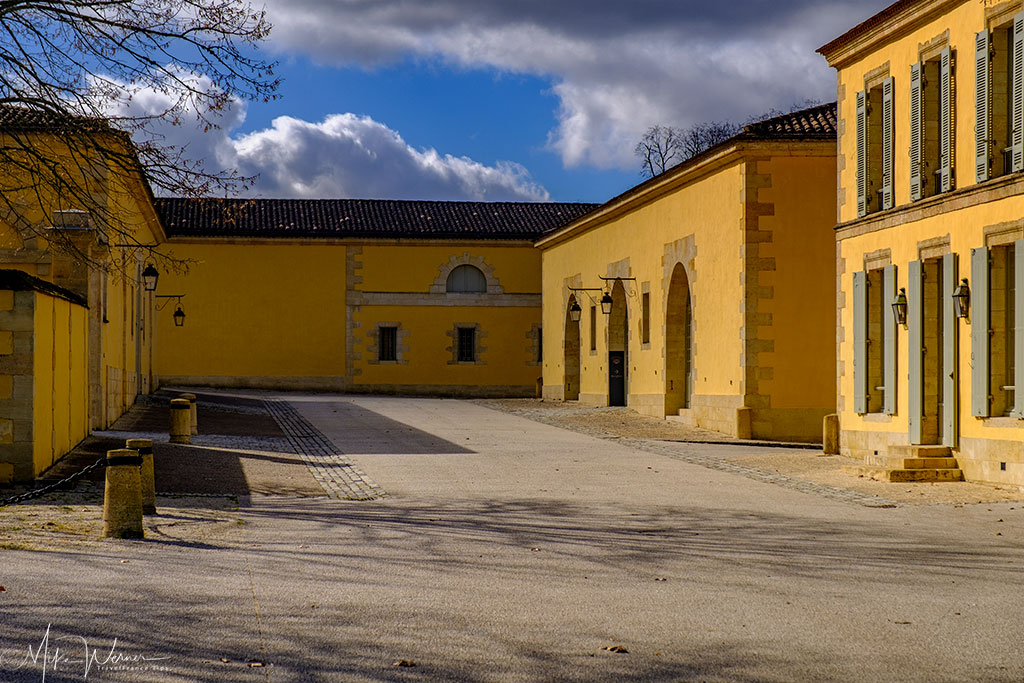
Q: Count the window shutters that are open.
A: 12